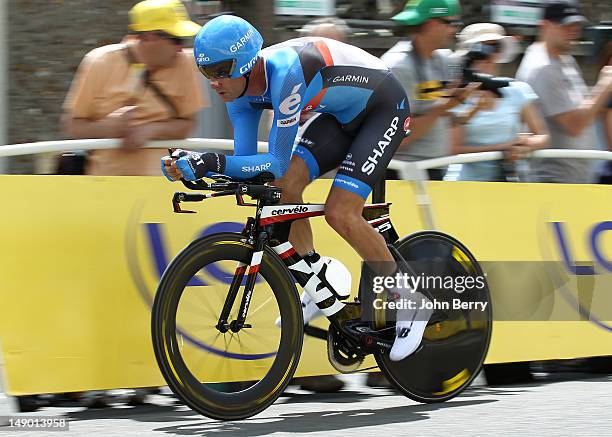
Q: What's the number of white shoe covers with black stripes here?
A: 2